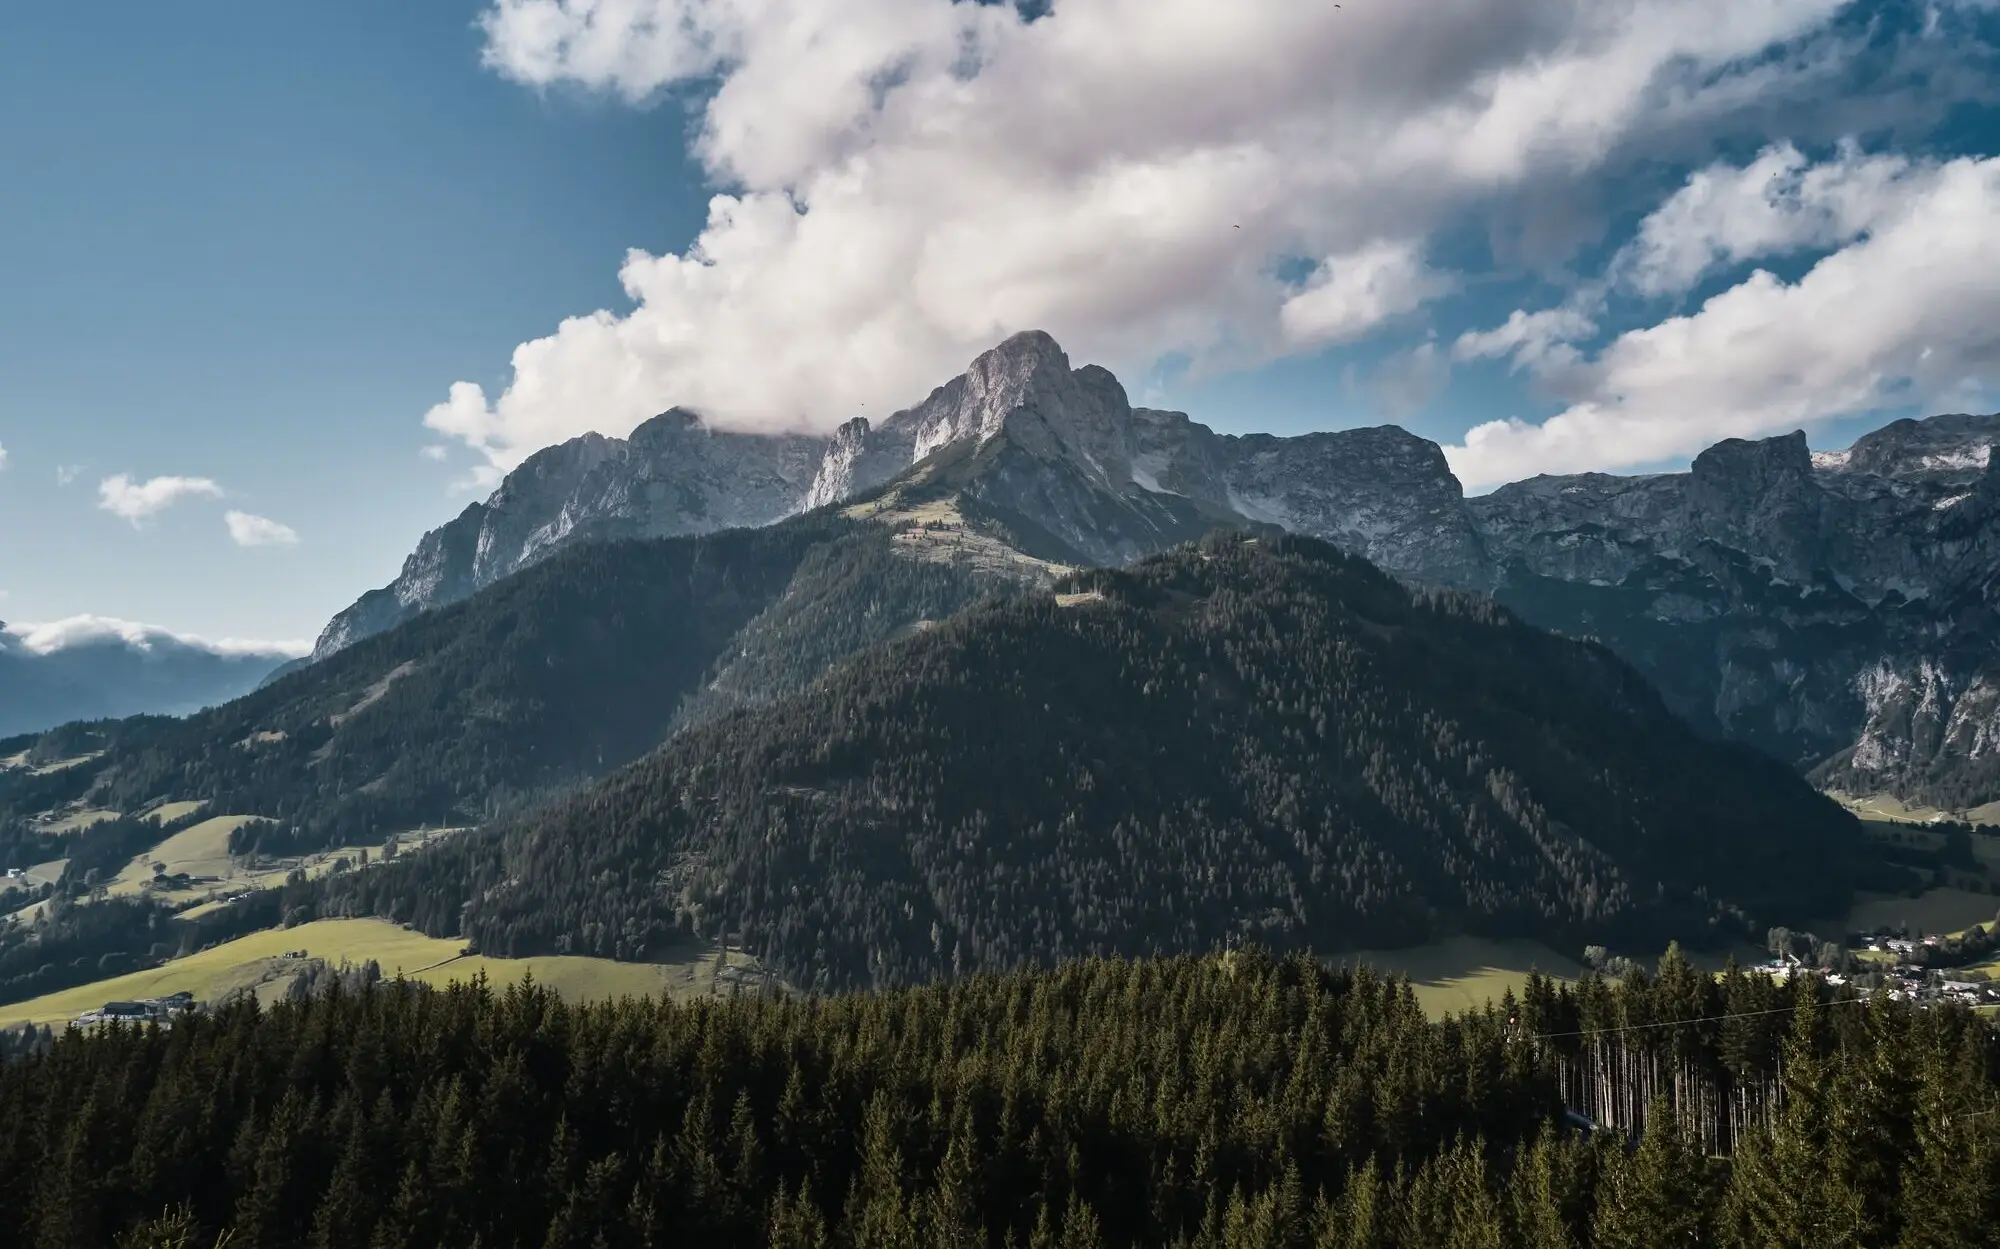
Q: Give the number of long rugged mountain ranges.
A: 1